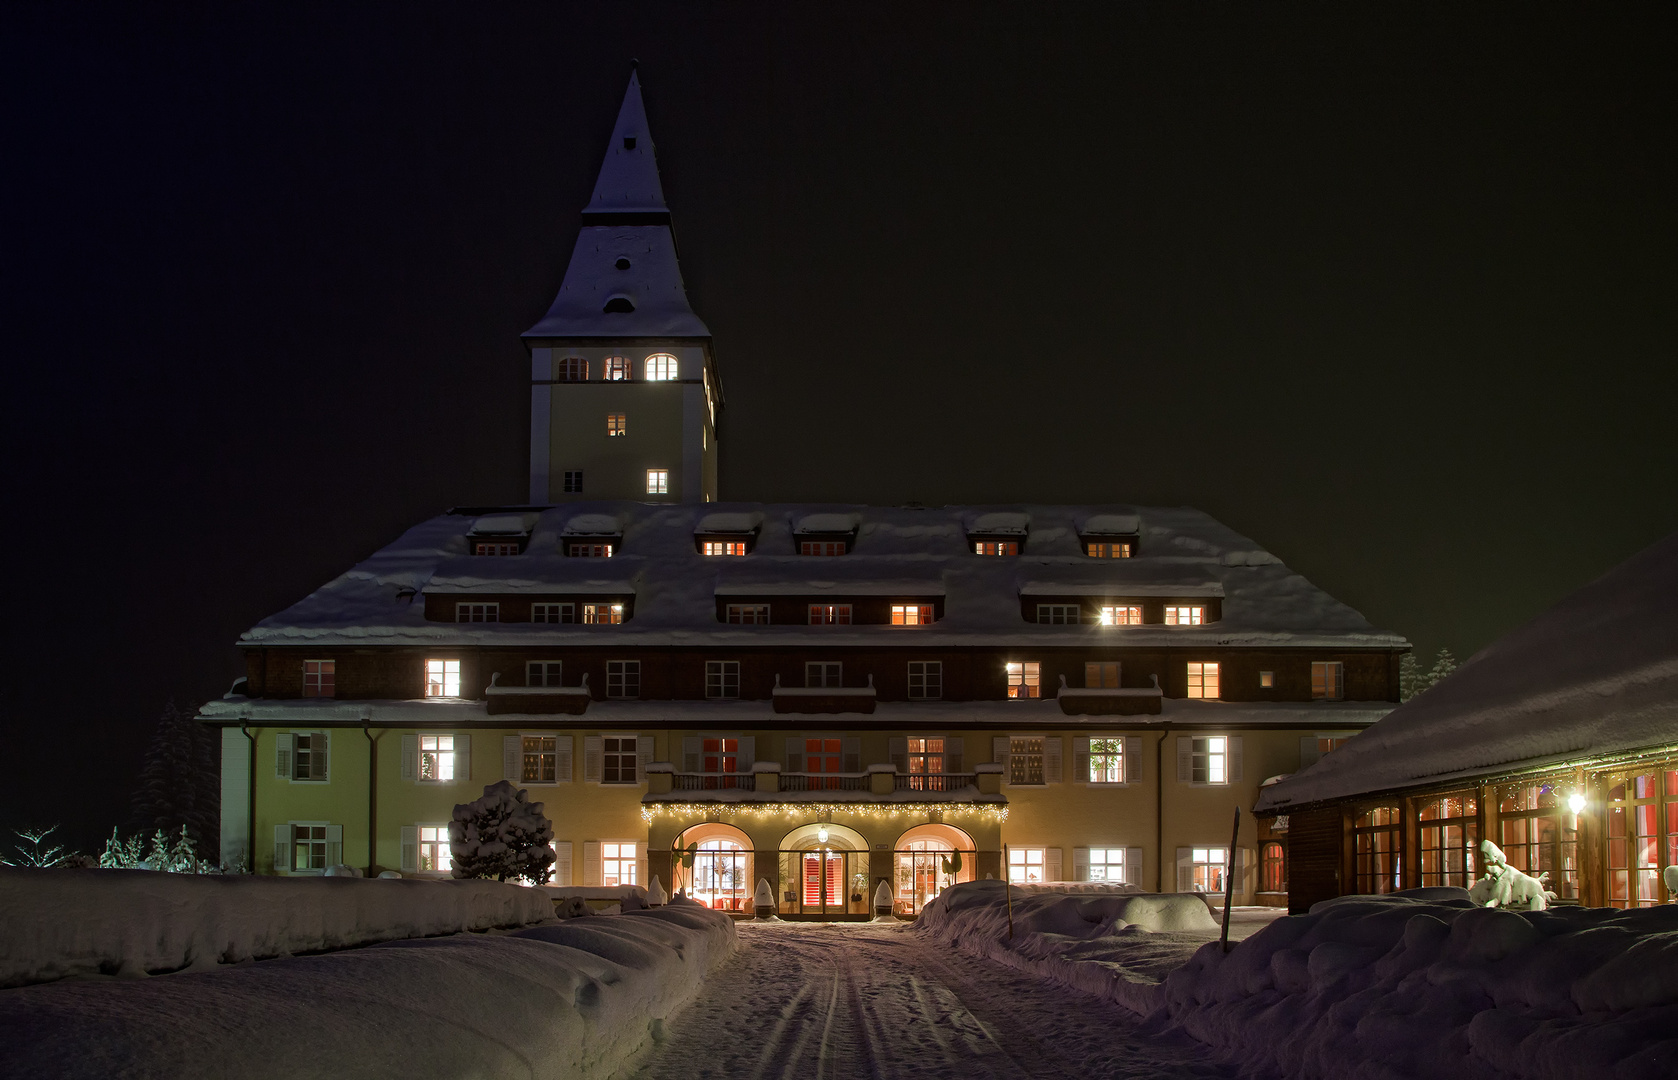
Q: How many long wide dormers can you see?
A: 3